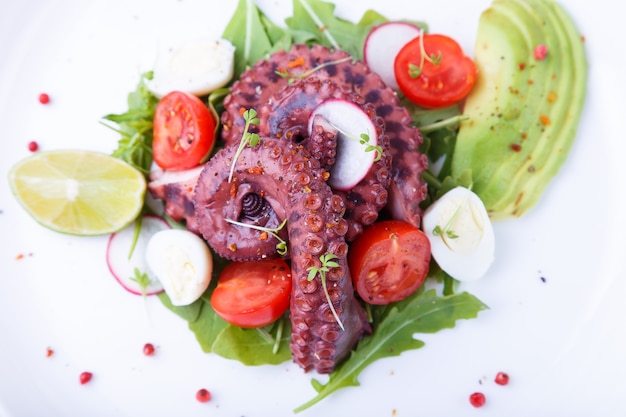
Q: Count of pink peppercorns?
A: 8